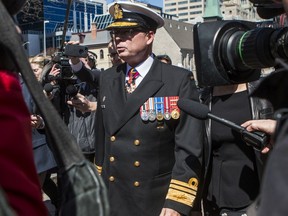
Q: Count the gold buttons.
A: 6